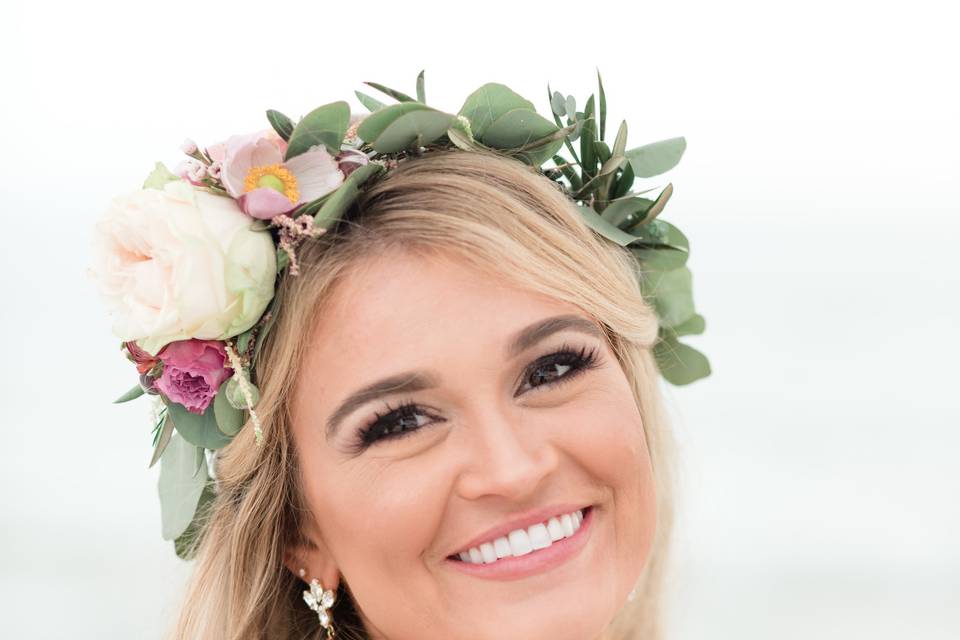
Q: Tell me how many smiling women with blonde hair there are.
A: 1